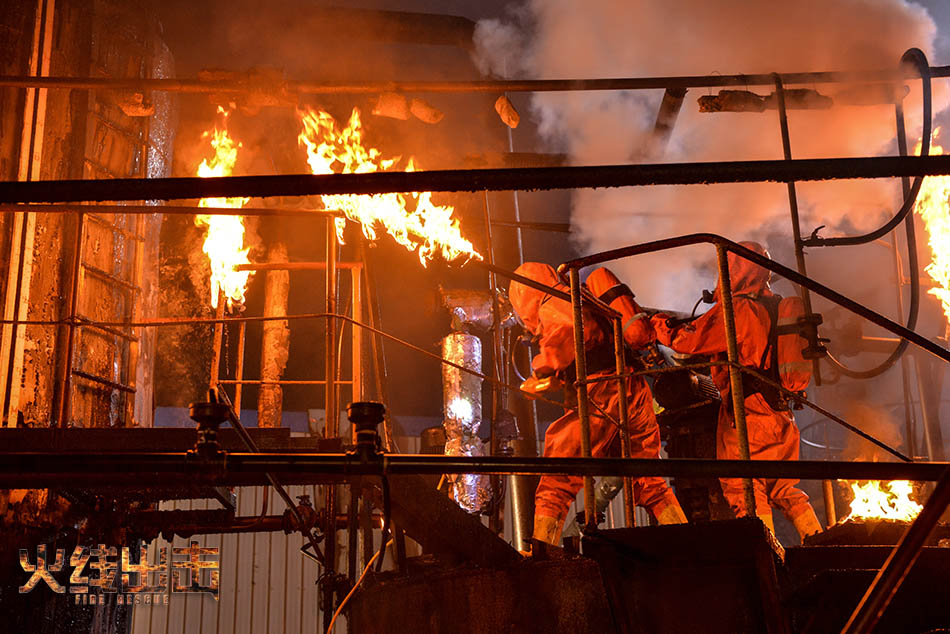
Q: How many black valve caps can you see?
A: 2